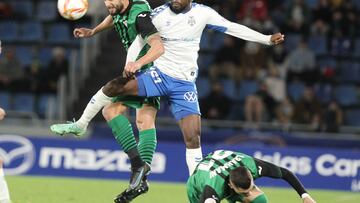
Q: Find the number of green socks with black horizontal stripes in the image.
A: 2